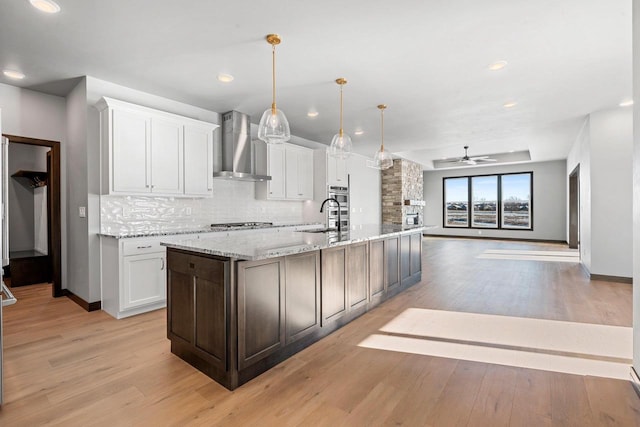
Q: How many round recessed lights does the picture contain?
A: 8